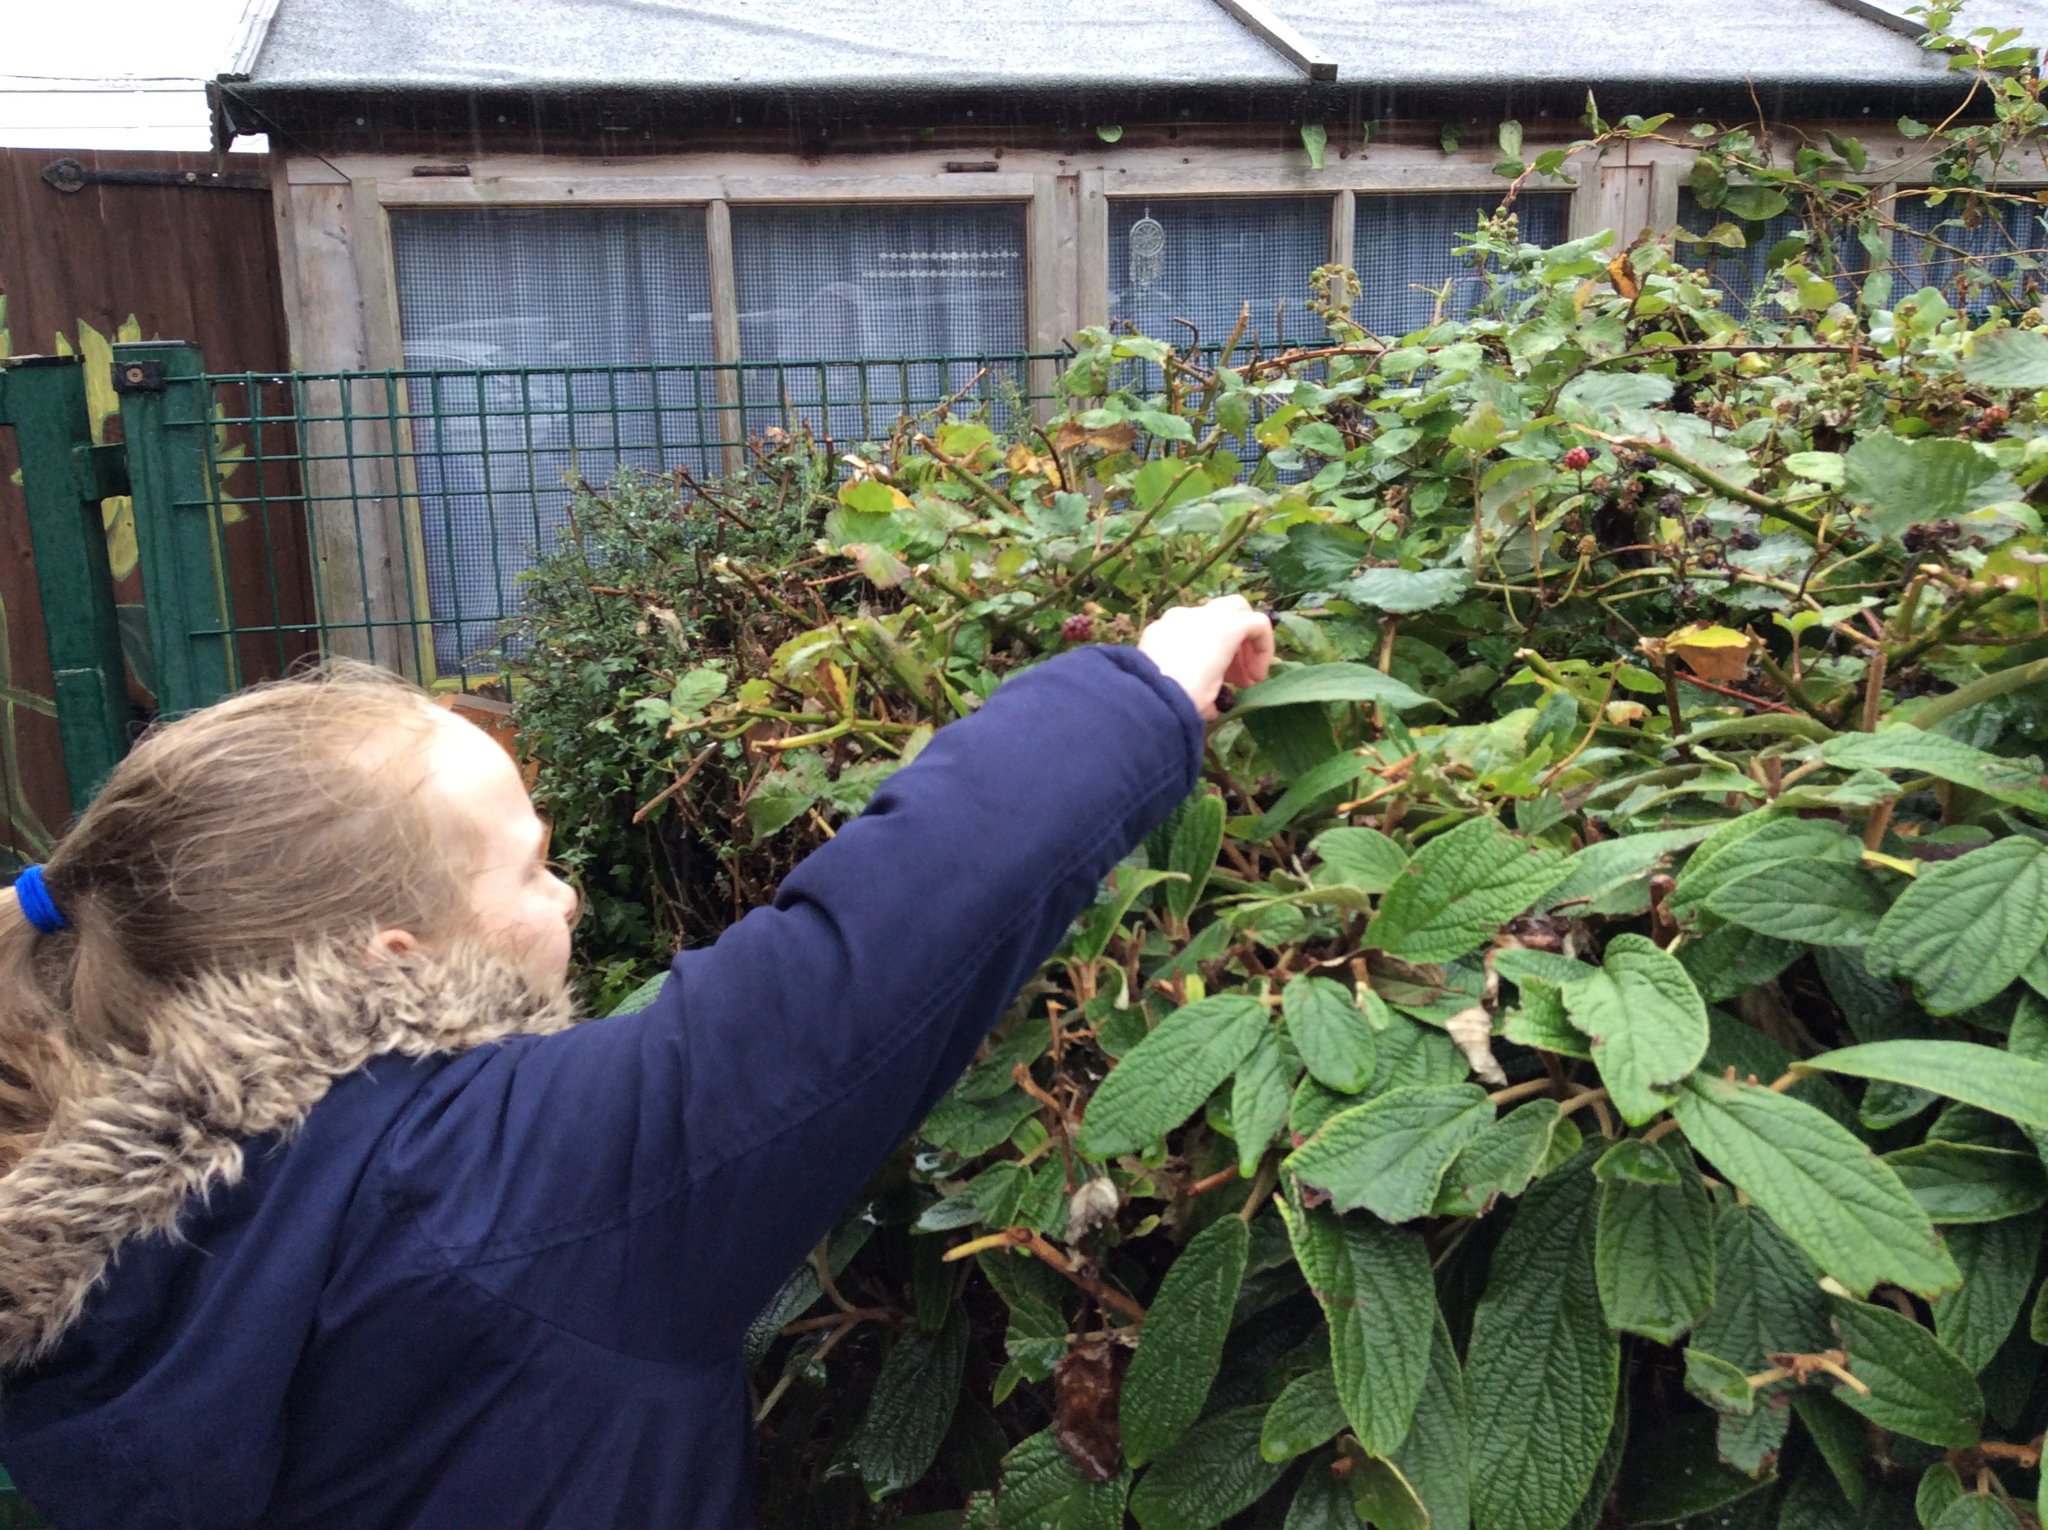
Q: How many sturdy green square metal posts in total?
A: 2